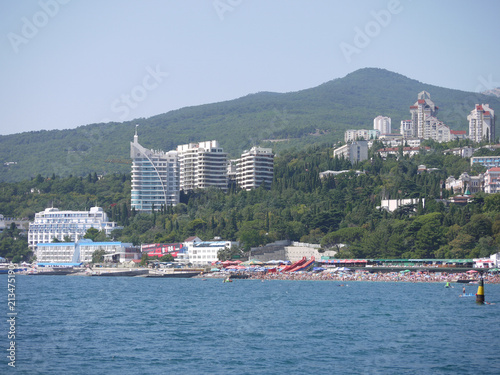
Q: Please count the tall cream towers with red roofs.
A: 2